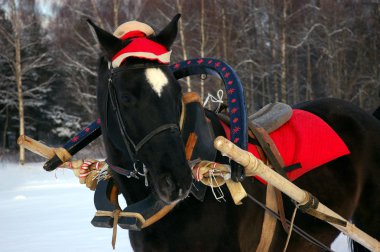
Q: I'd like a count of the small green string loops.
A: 0